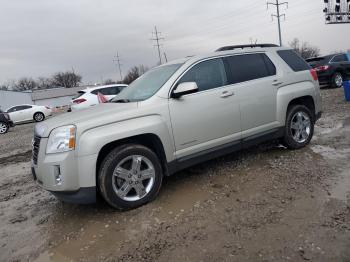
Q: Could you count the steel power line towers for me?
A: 3